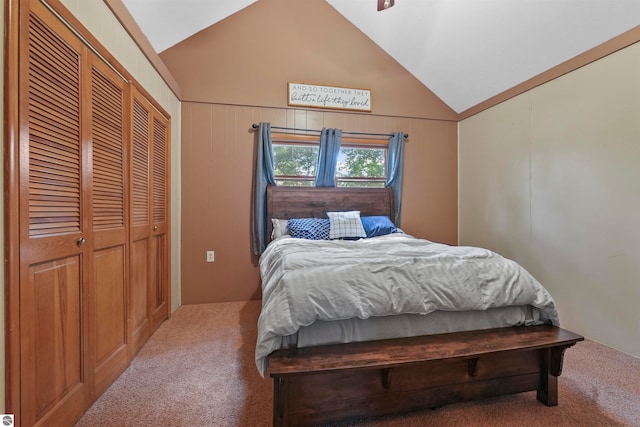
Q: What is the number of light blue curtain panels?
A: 3